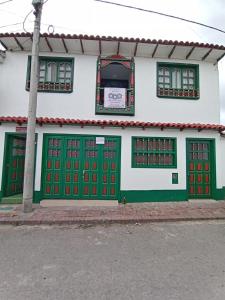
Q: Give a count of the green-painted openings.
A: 7